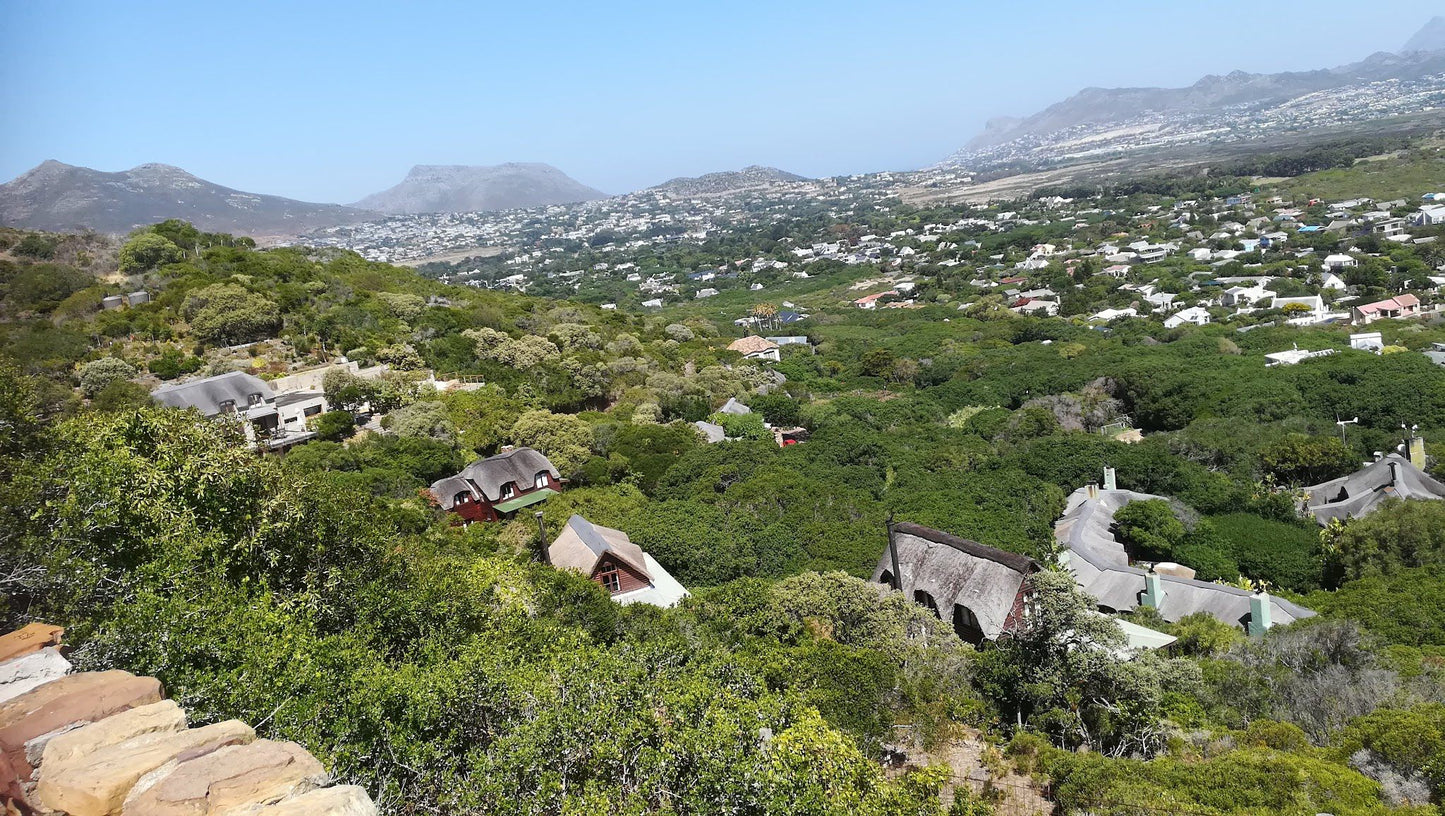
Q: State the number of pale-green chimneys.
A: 3